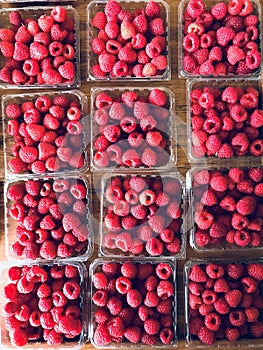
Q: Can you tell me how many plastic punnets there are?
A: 12